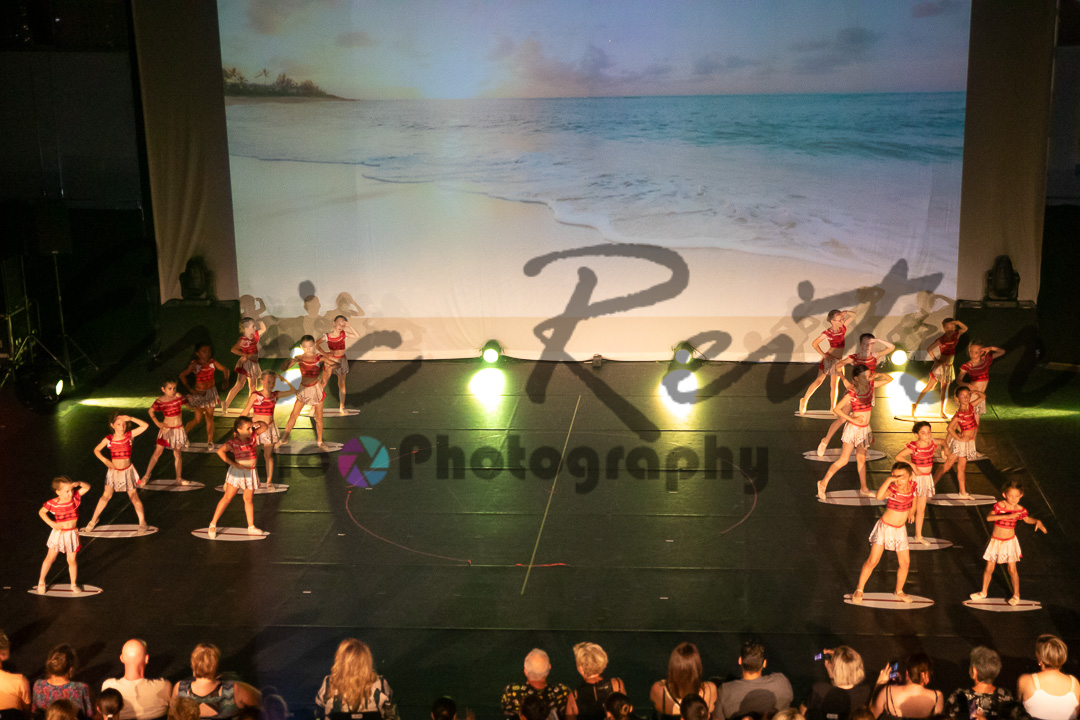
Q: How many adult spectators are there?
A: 13